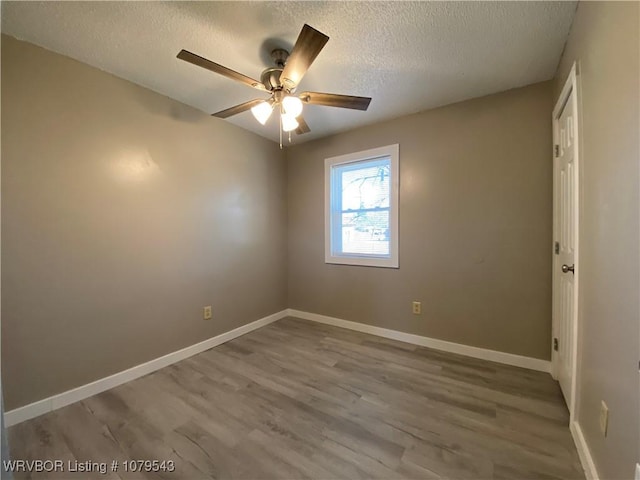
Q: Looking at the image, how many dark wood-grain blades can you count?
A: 5